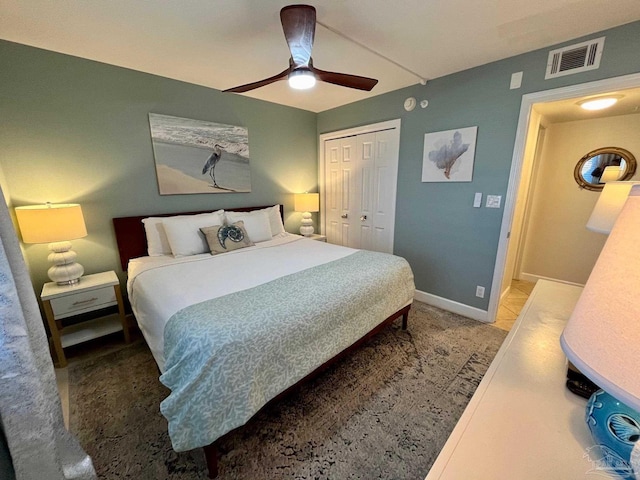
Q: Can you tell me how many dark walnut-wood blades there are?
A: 3